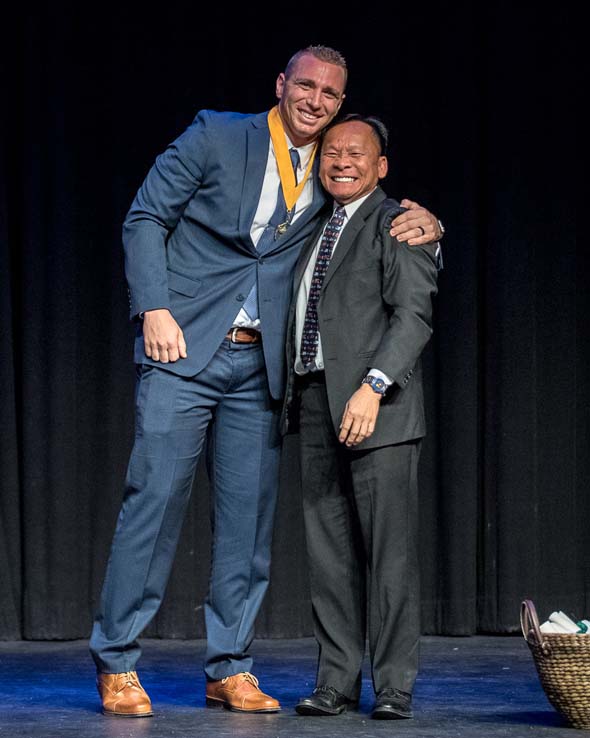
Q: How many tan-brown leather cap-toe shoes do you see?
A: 2